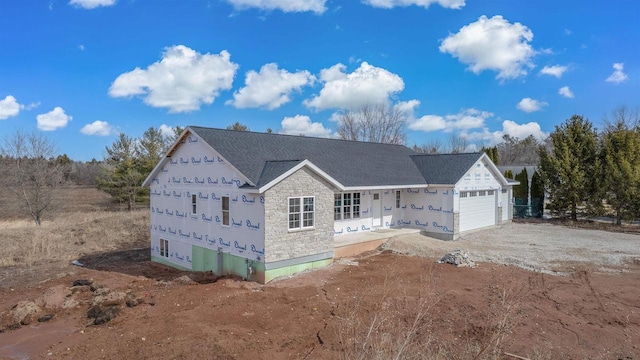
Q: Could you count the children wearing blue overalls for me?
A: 0